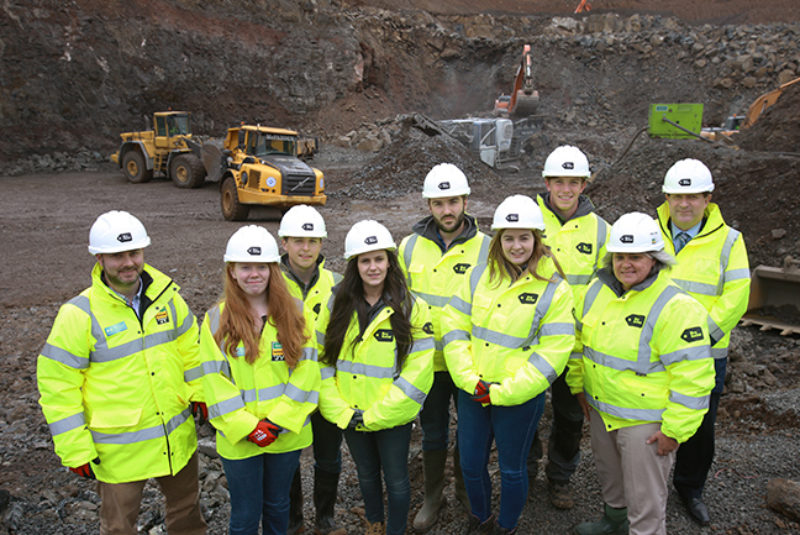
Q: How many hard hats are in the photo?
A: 9